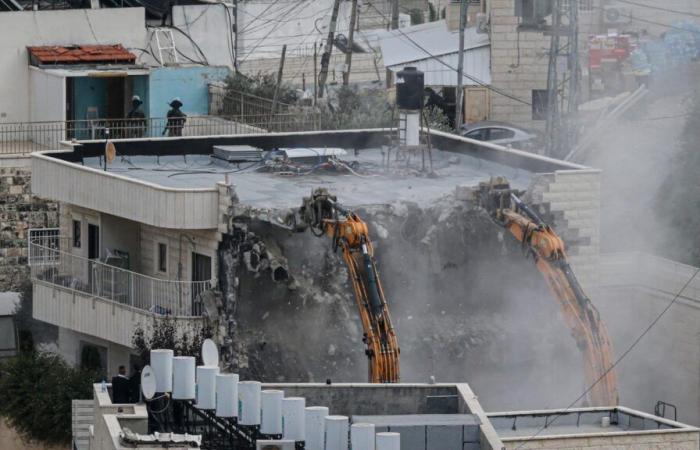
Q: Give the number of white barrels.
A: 11